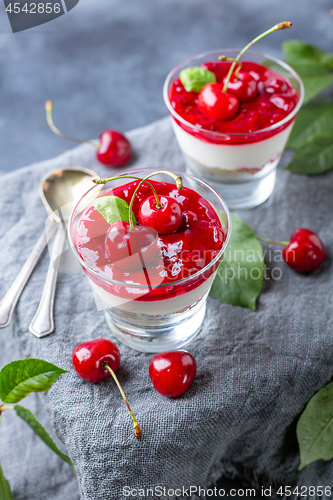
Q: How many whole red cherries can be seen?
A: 8